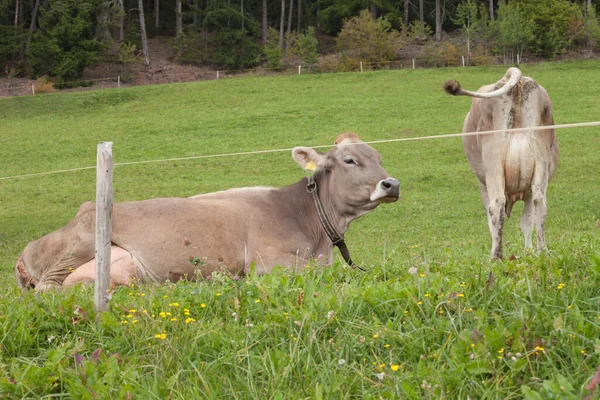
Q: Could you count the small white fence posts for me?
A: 8